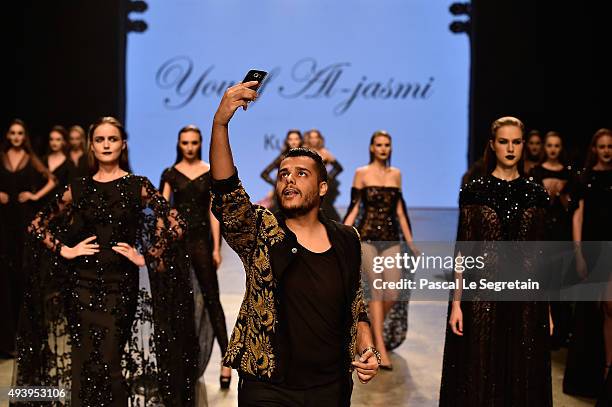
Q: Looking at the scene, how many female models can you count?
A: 12